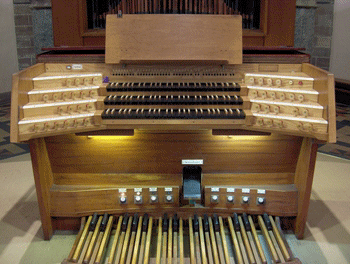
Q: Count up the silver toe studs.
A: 8